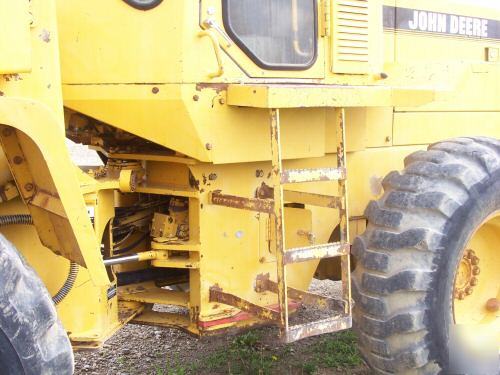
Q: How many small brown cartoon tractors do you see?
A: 0